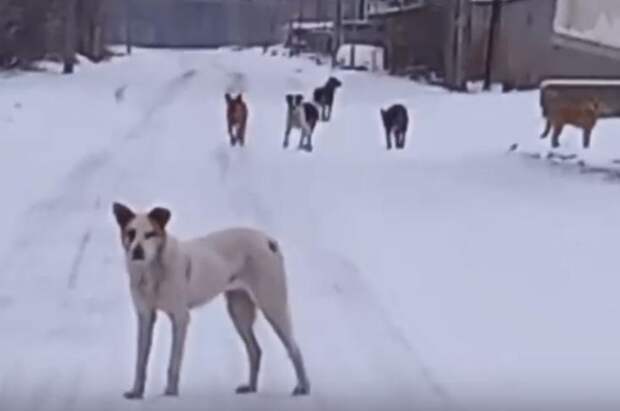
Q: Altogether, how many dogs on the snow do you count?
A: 6